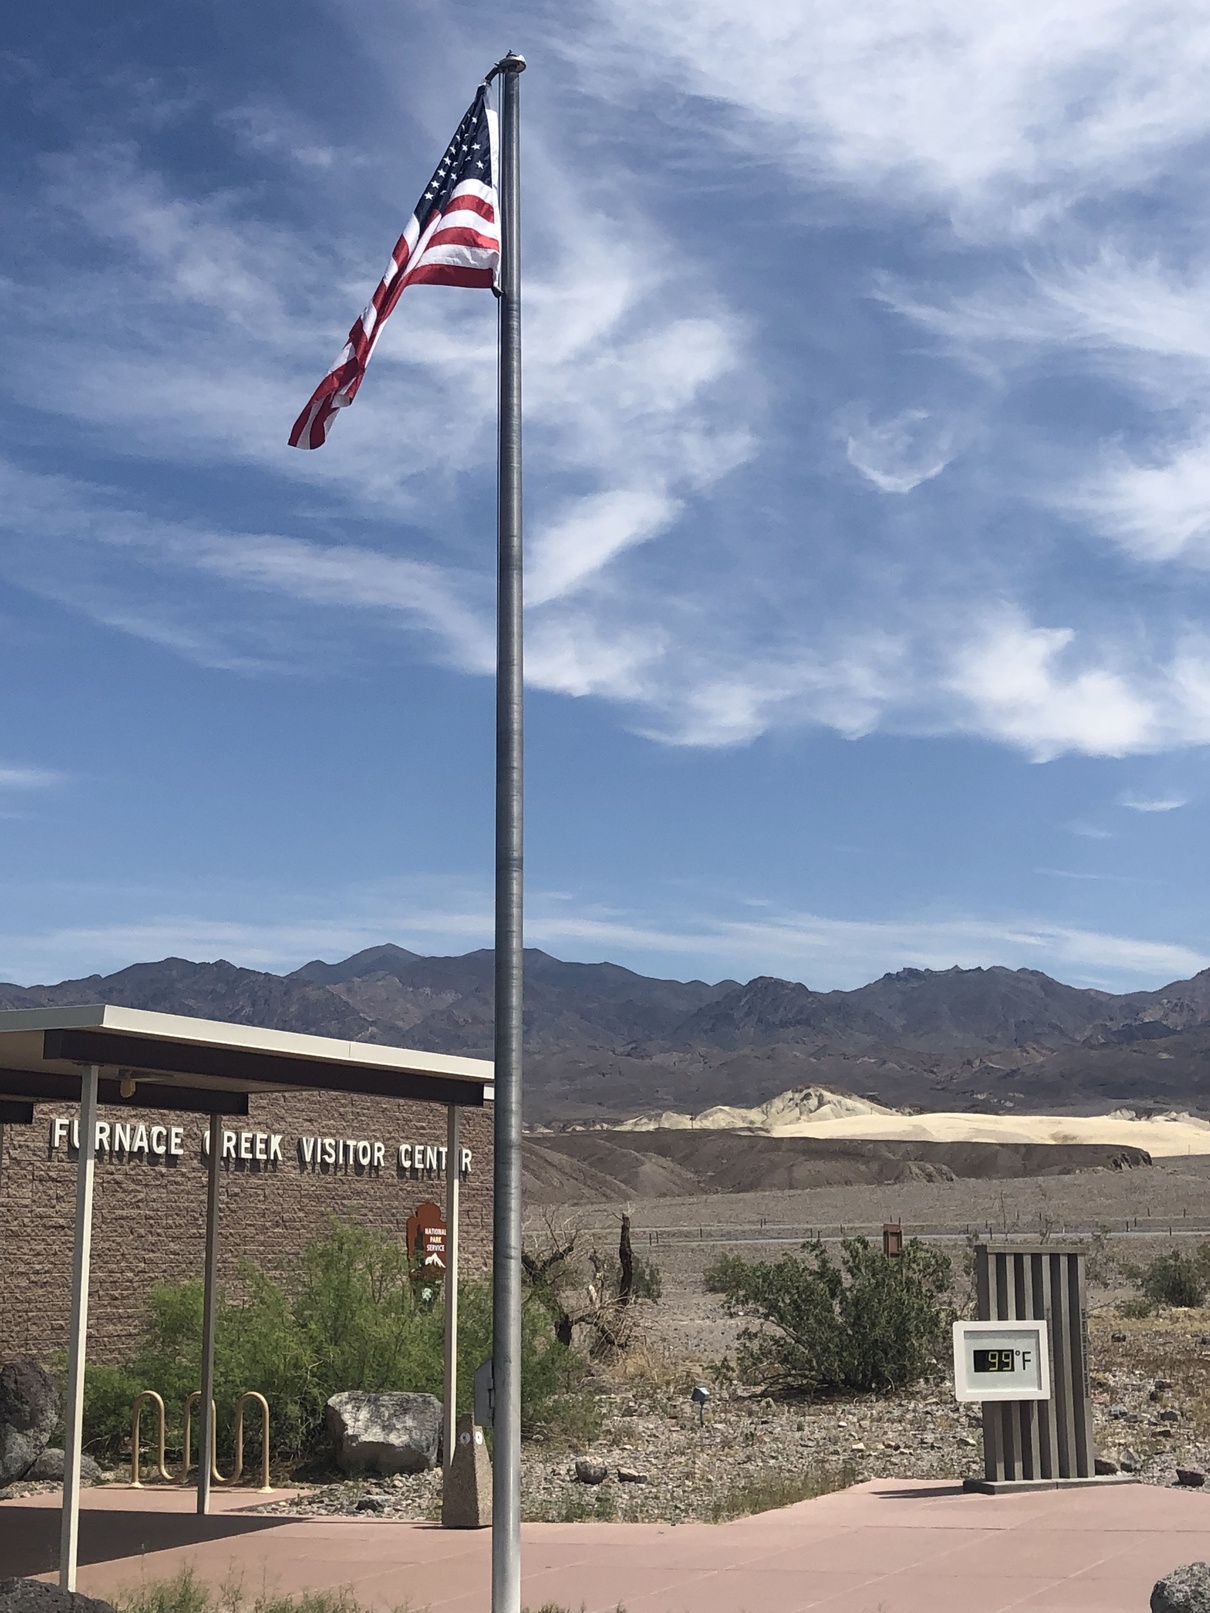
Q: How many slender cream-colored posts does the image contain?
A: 3